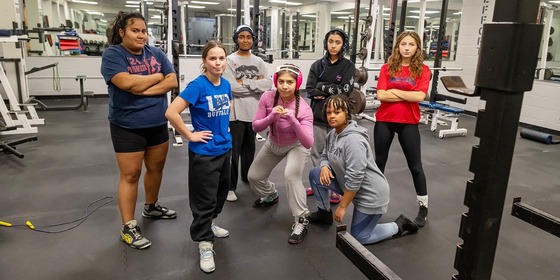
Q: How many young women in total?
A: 7